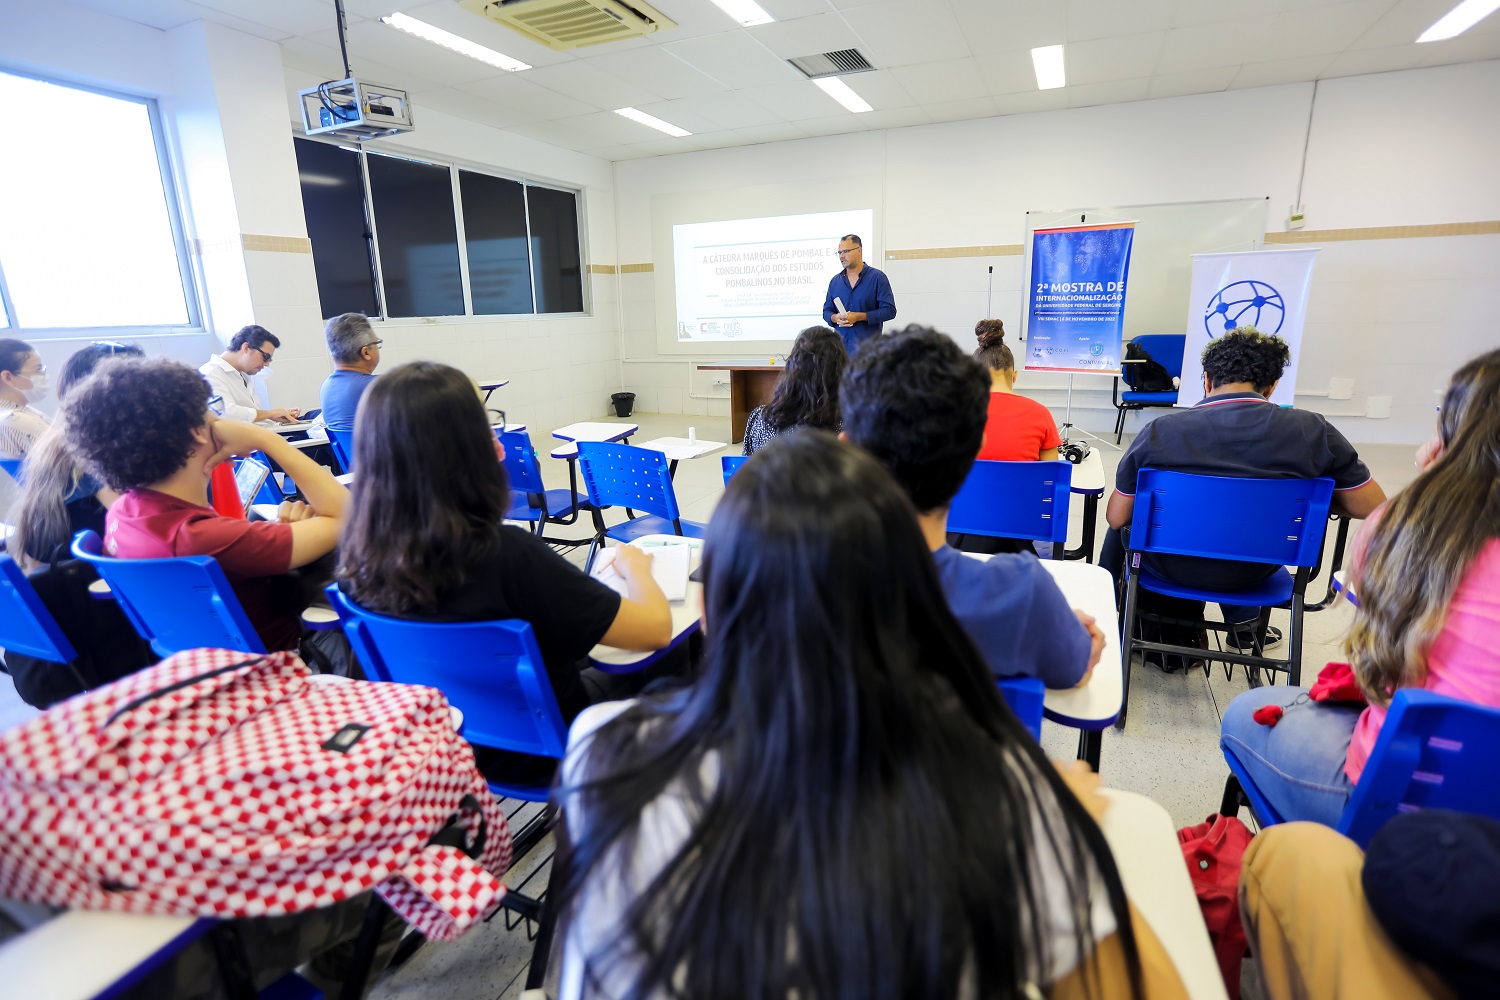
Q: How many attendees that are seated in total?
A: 13